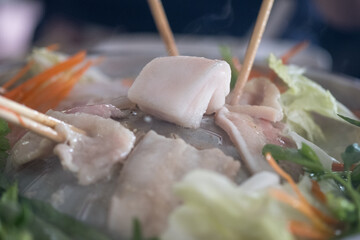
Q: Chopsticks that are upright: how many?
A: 2